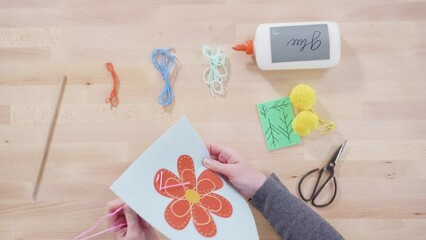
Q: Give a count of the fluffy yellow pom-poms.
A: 2